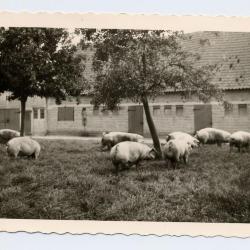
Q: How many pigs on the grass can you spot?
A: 8